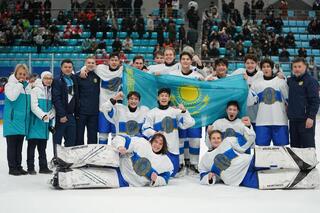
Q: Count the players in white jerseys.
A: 13